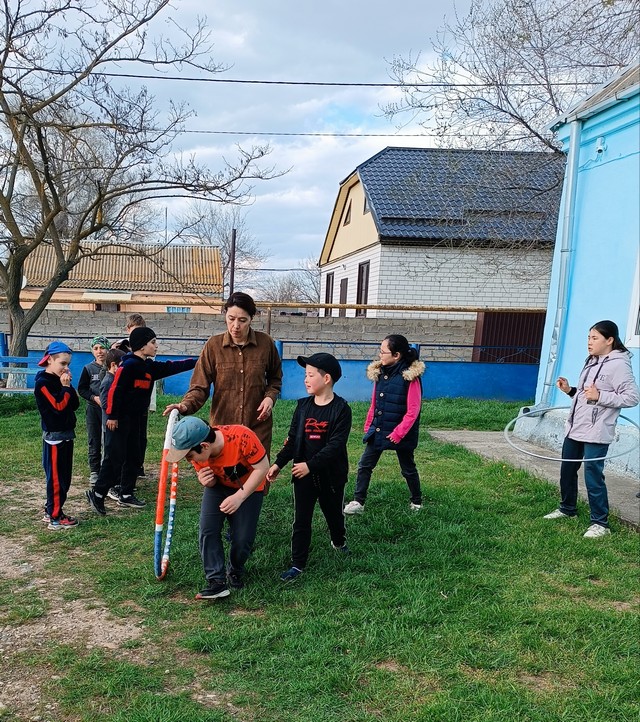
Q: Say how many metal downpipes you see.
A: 1